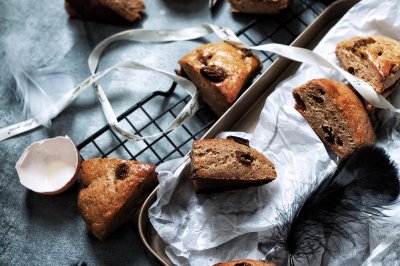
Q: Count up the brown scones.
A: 8